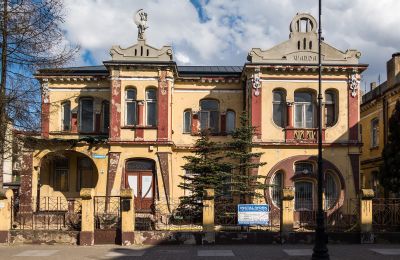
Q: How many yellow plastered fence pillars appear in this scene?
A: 6